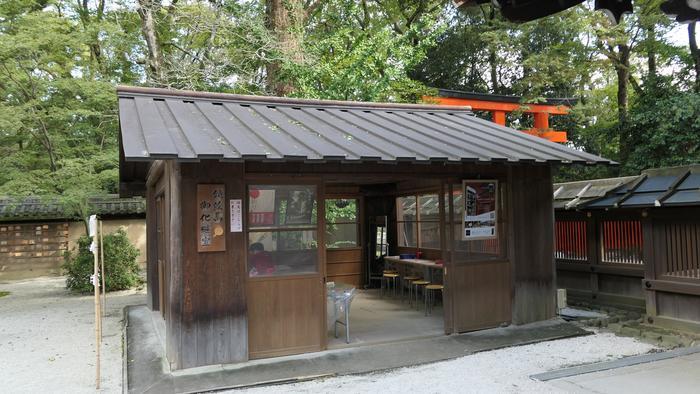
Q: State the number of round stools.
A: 5